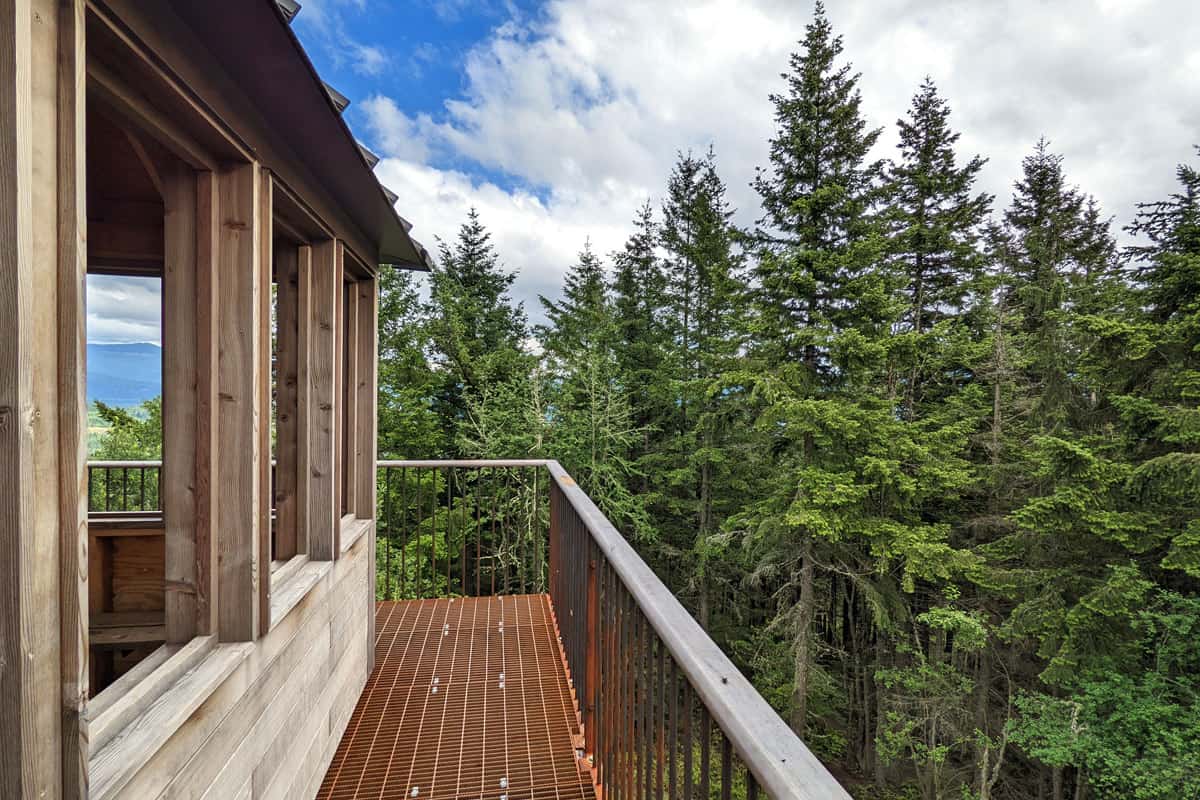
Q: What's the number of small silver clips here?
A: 13